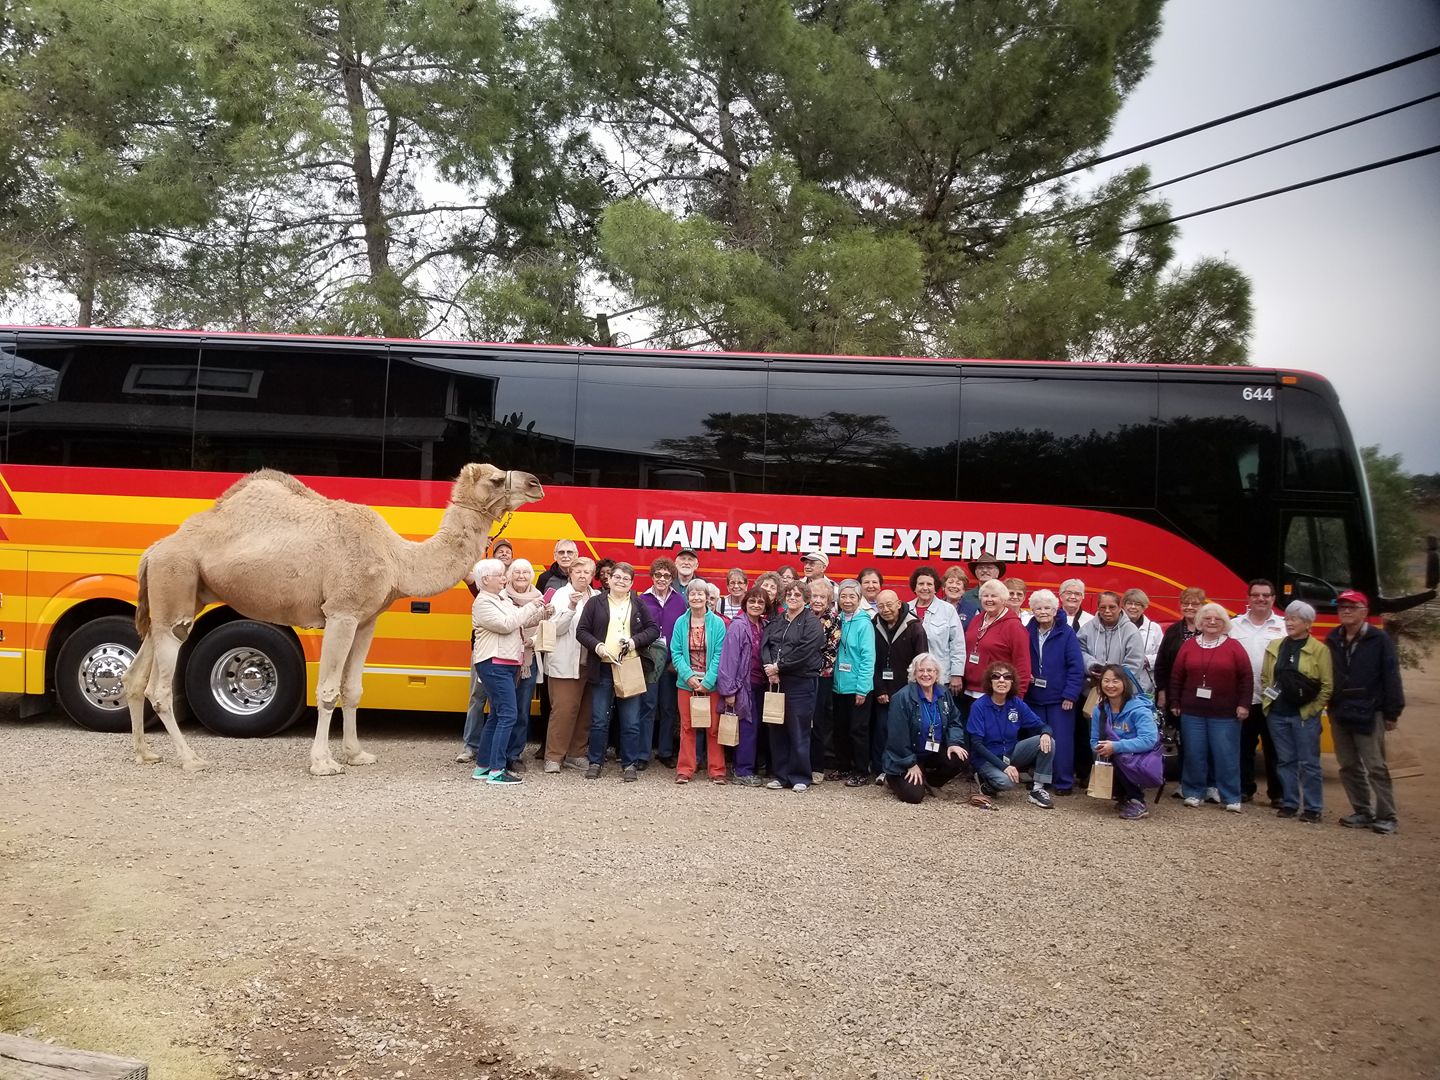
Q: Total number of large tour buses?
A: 1